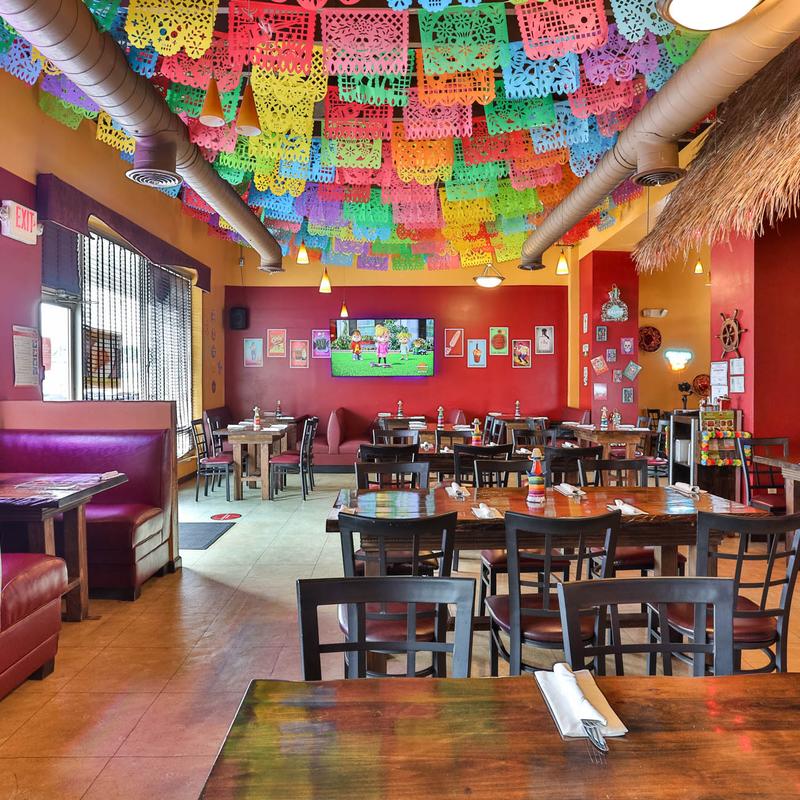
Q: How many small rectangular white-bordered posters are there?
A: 9